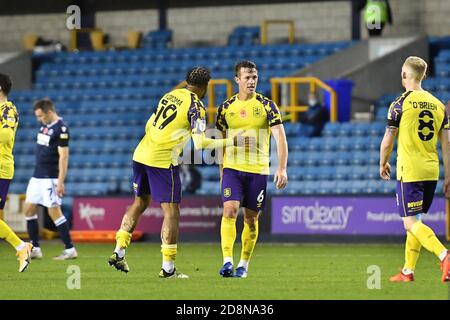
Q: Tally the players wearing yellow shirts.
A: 4